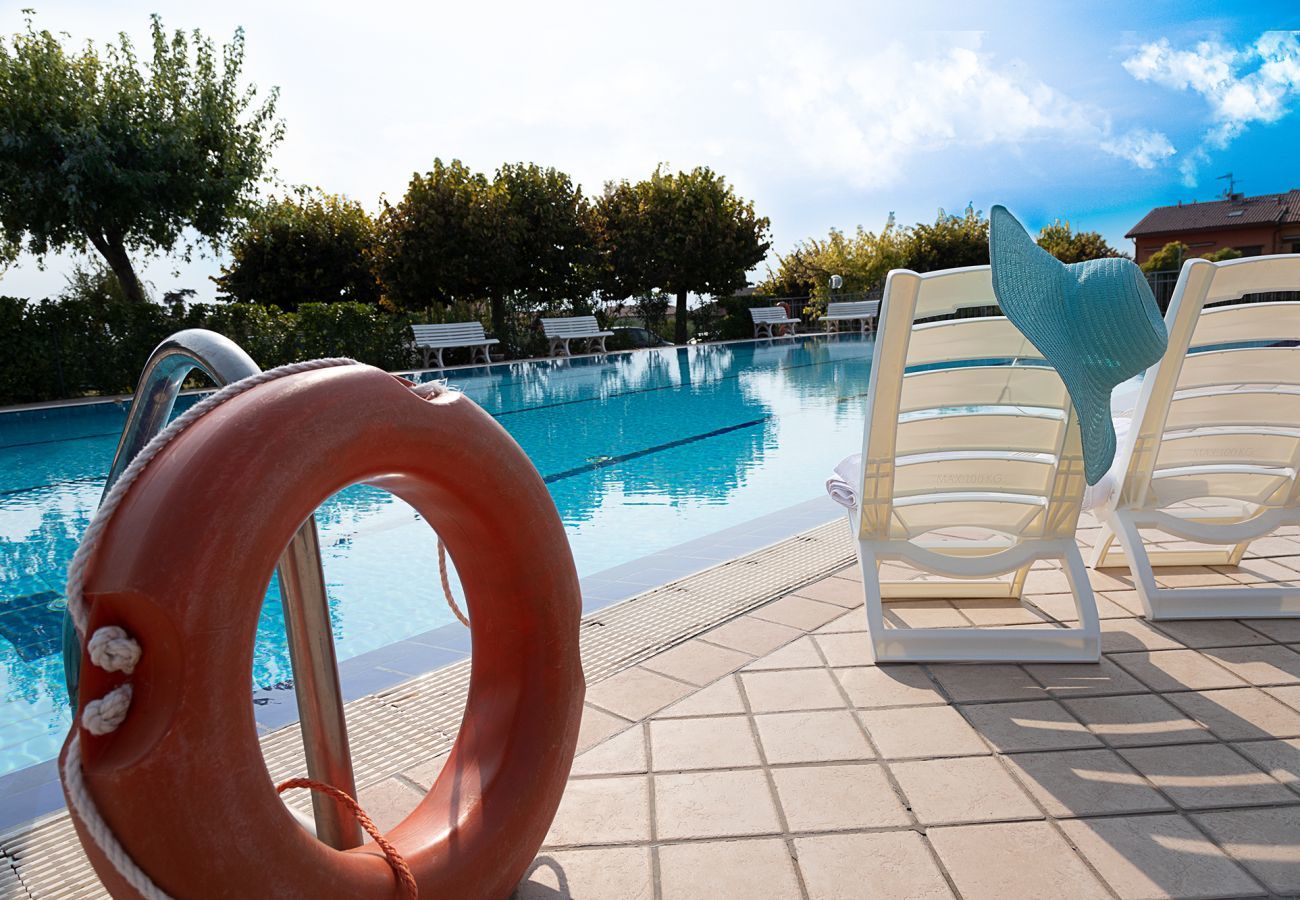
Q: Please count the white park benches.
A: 4